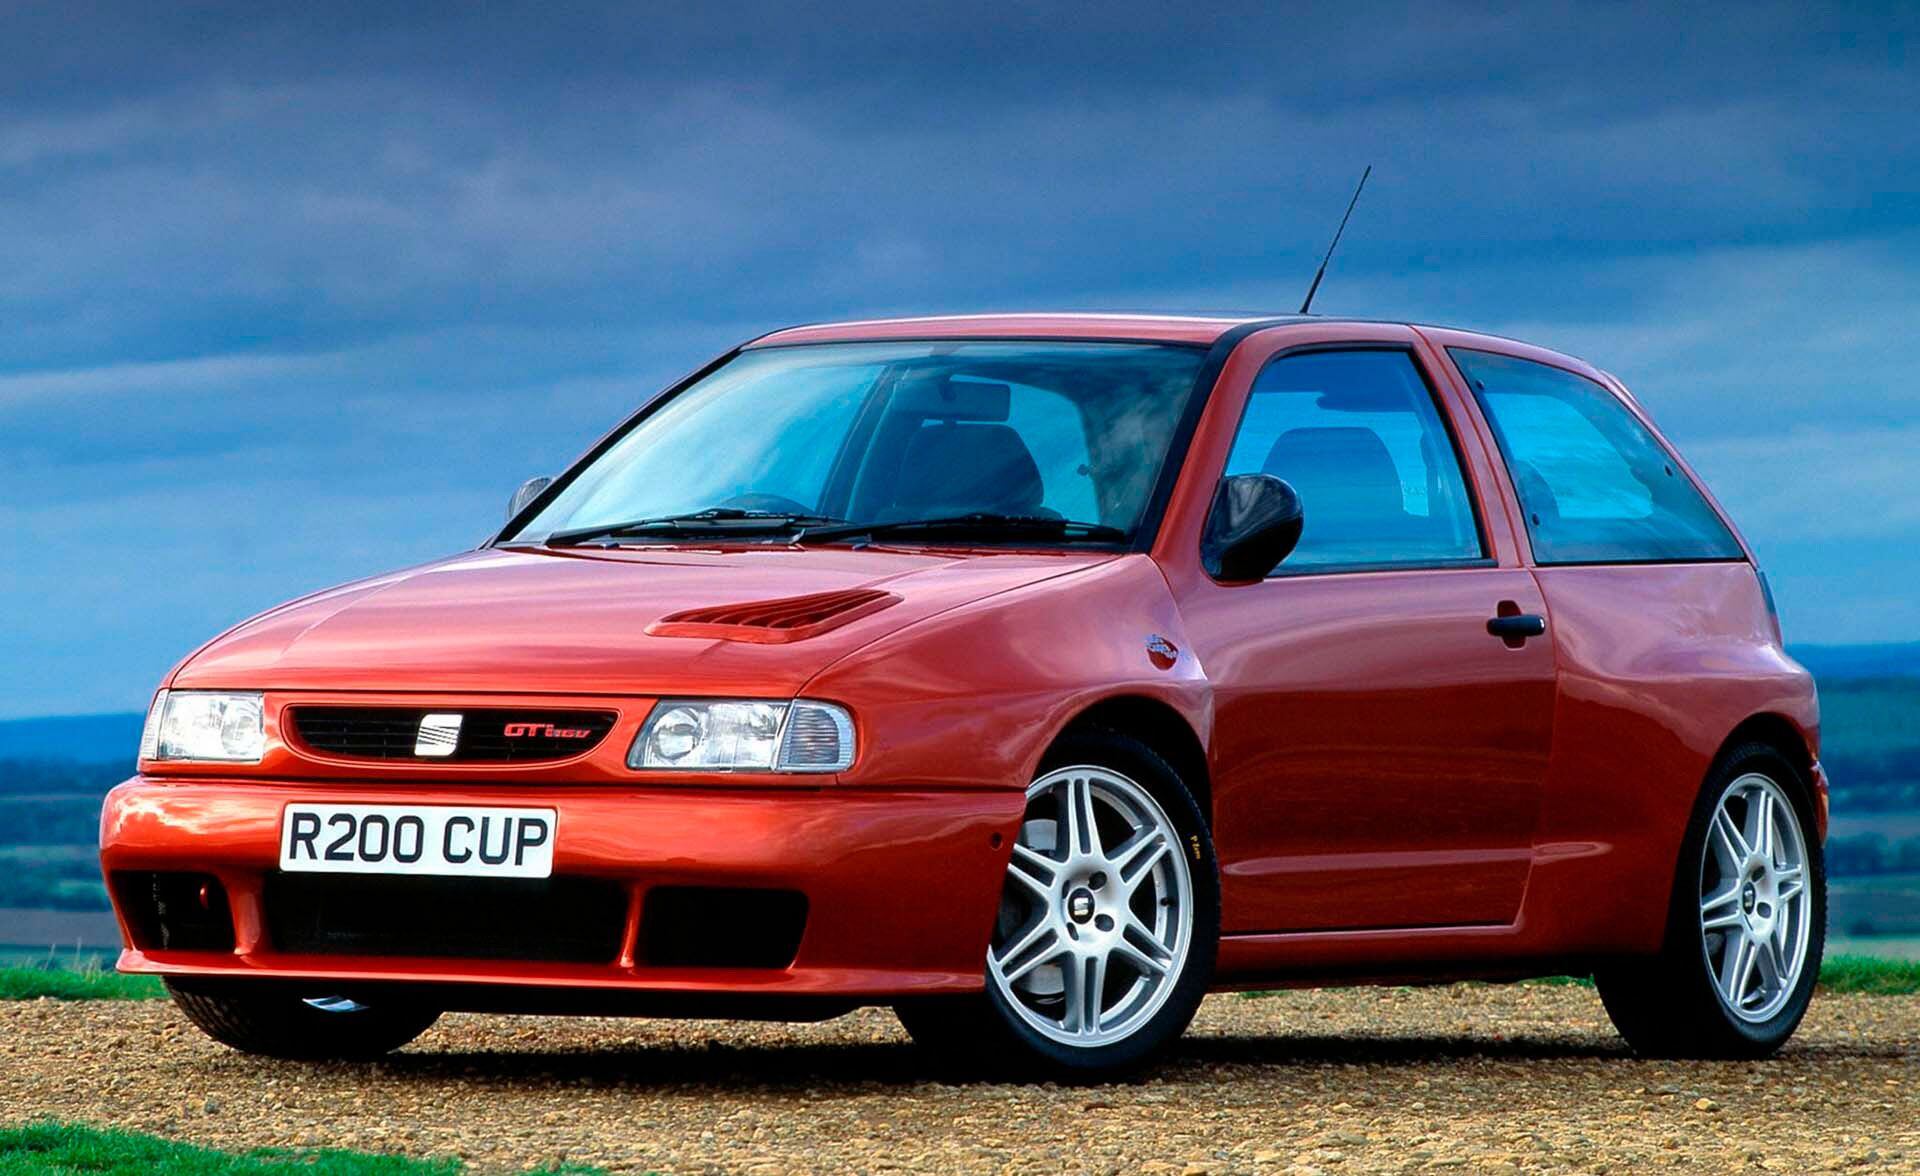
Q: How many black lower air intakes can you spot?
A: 3